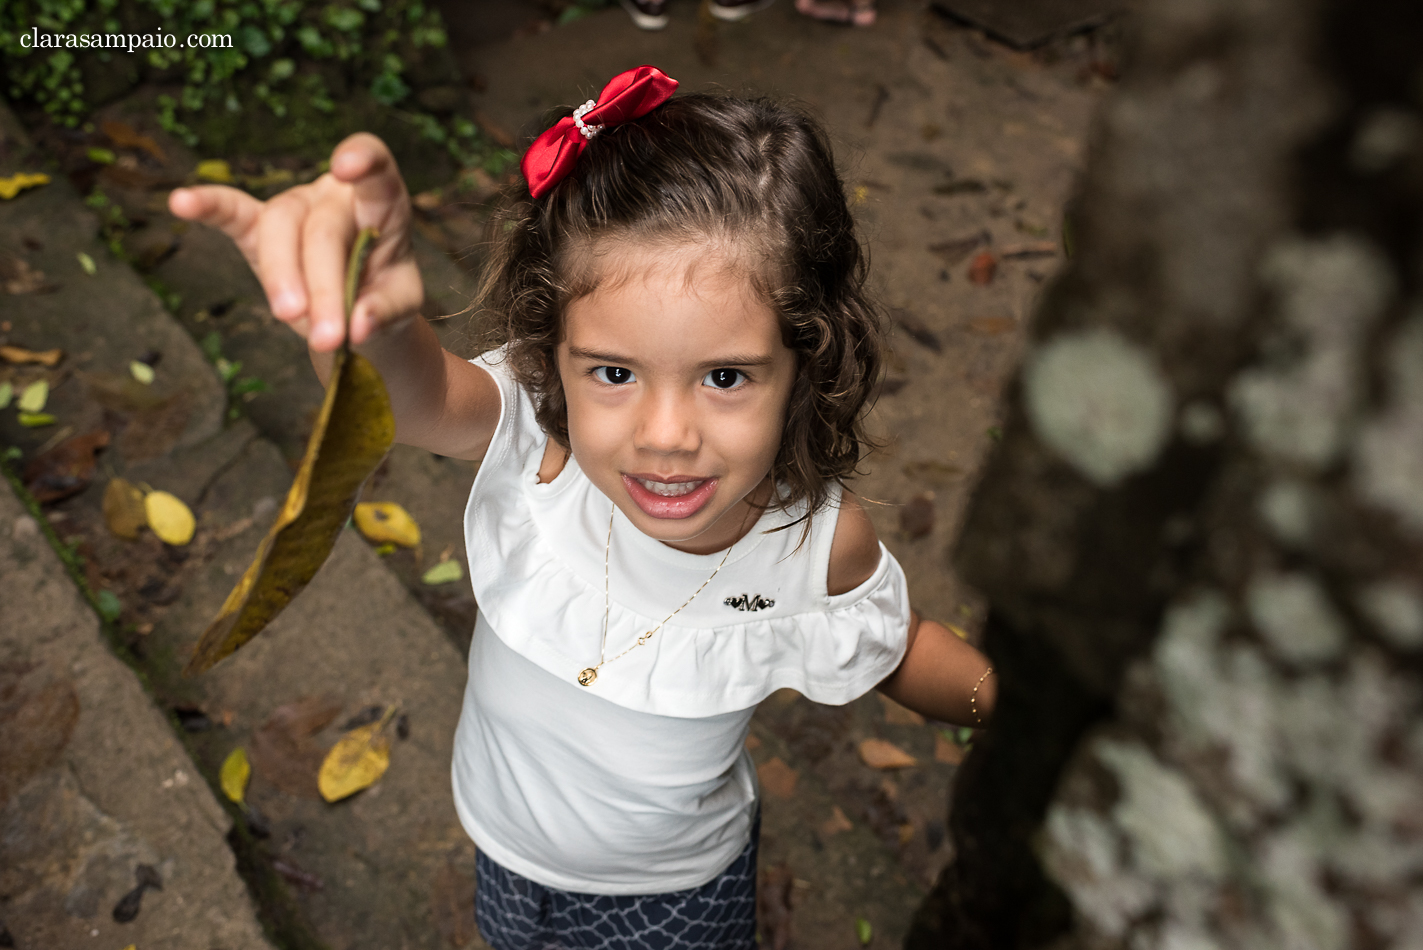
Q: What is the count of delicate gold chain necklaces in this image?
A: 1